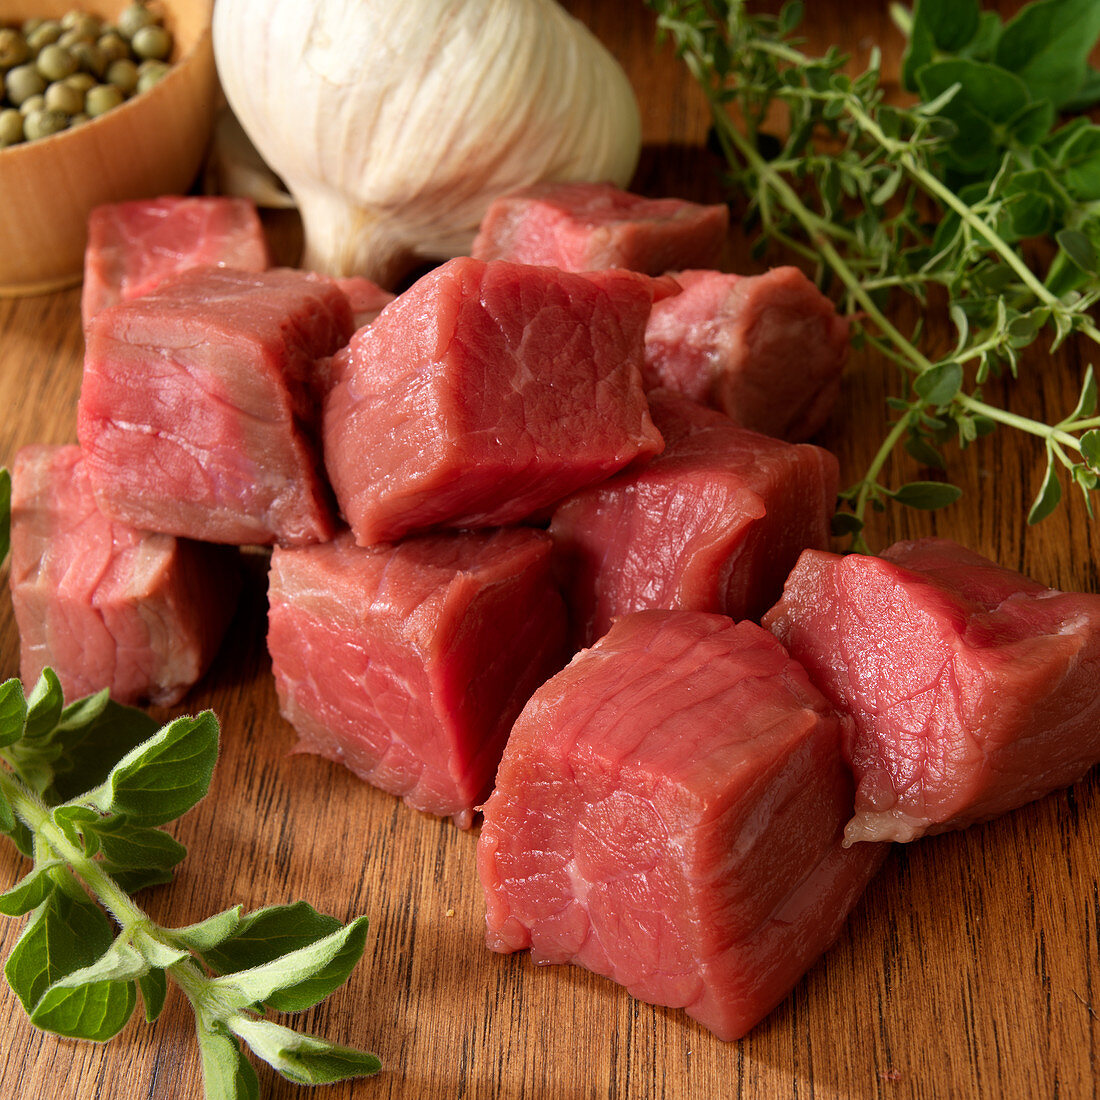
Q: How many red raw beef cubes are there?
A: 11